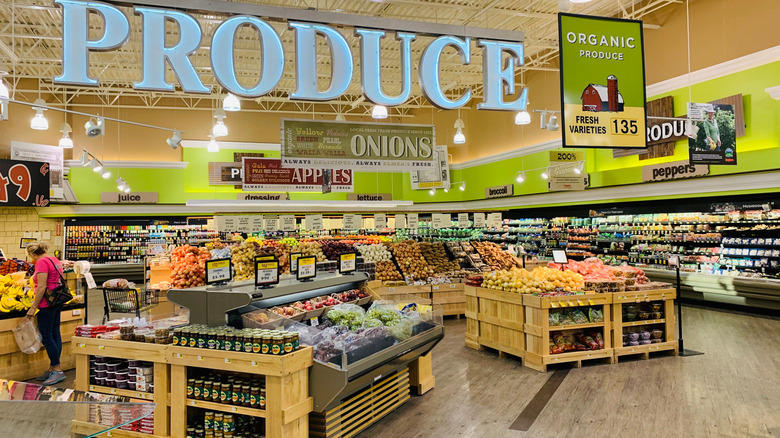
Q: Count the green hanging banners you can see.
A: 2